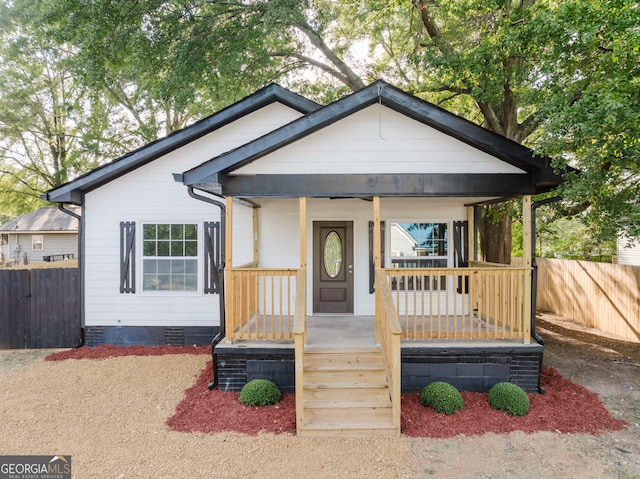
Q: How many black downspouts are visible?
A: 3